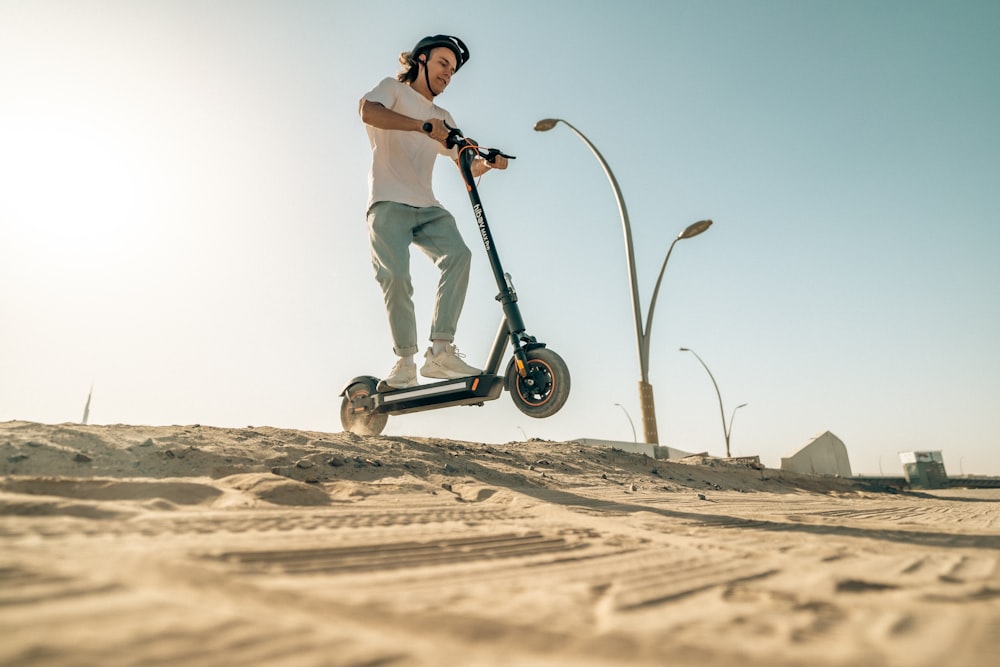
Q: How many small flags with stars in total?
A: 0